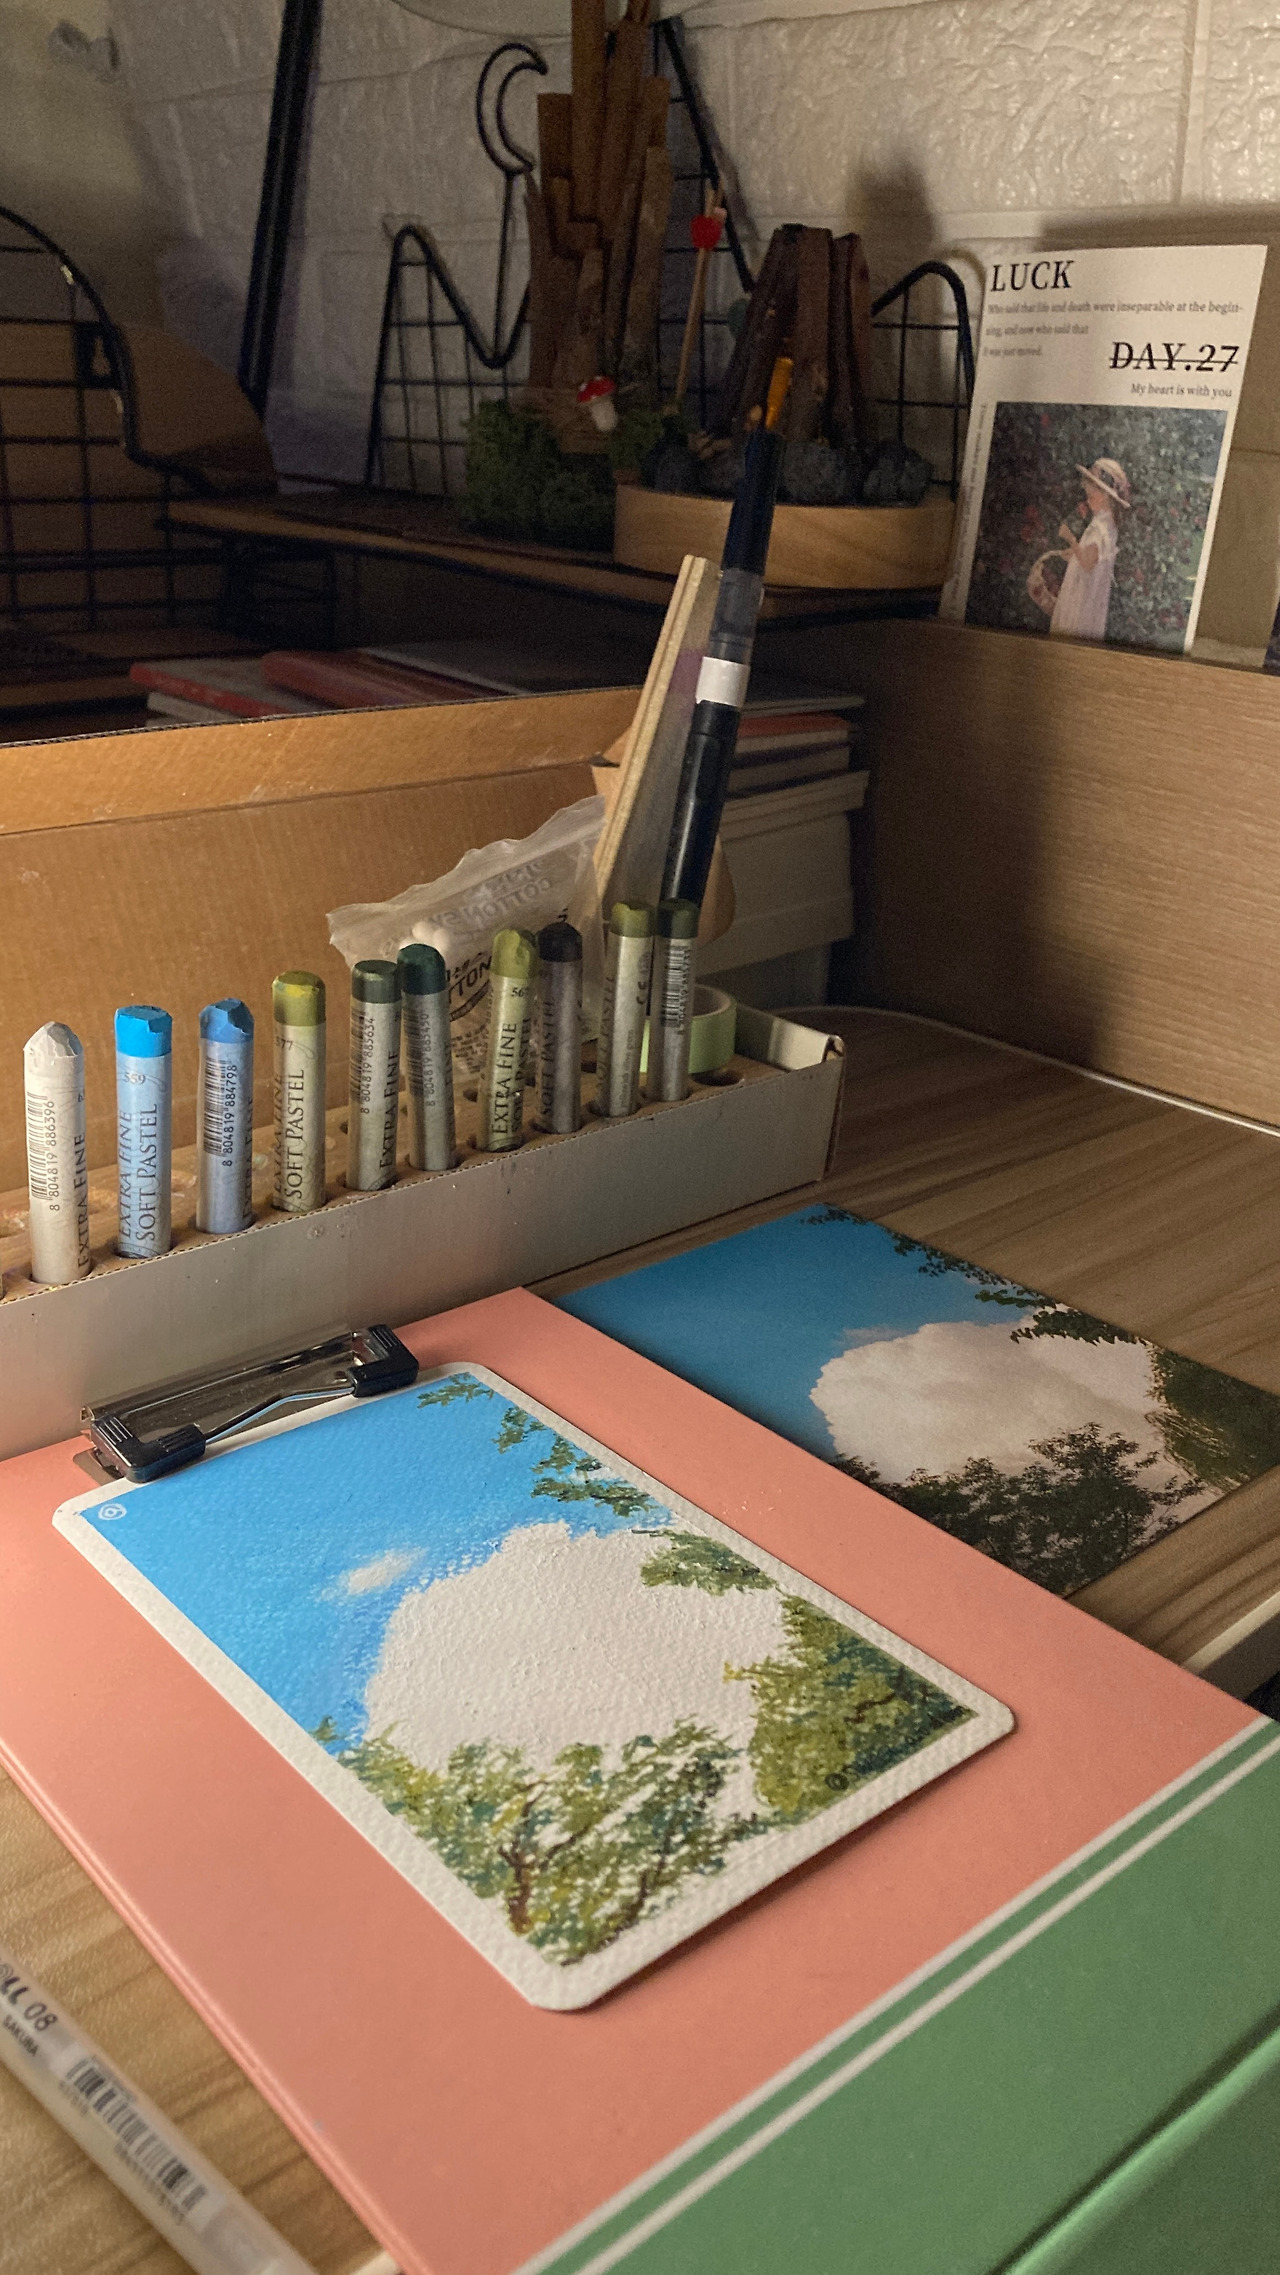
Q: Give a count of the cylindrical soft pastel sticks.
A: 10